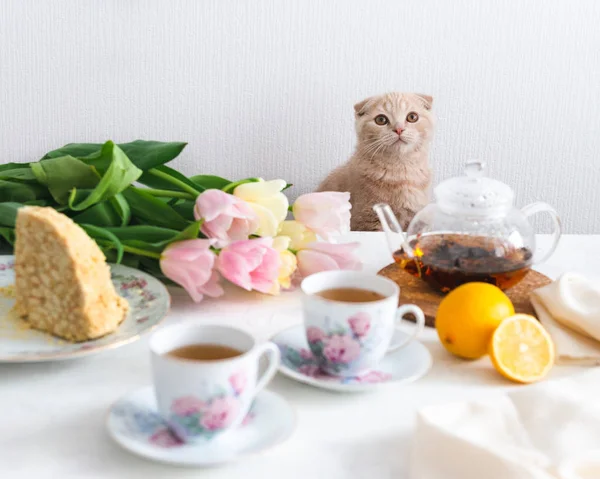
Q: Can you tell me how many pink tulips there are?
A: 5